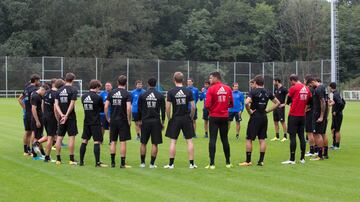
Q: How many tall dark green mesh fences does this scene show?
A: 1